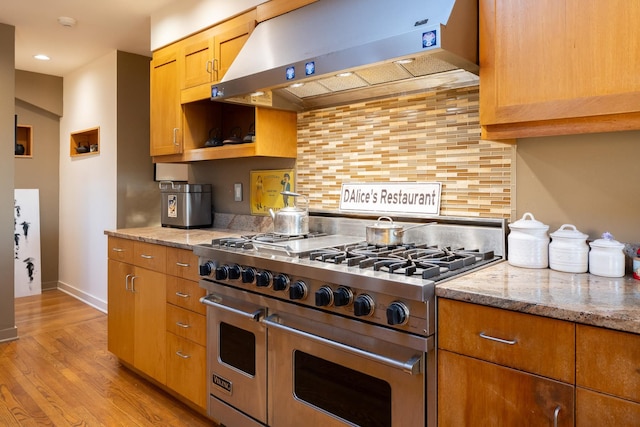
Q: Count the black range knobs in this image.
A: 11